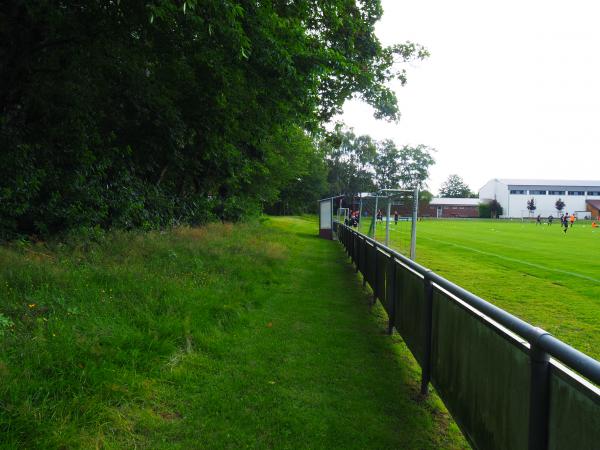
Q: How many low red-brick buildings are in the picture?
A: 1